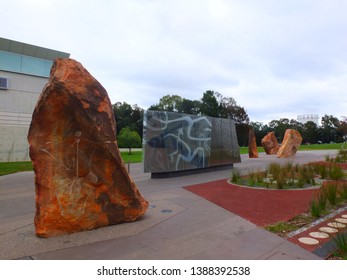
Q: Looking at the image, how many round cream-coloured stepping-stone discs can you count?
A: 6